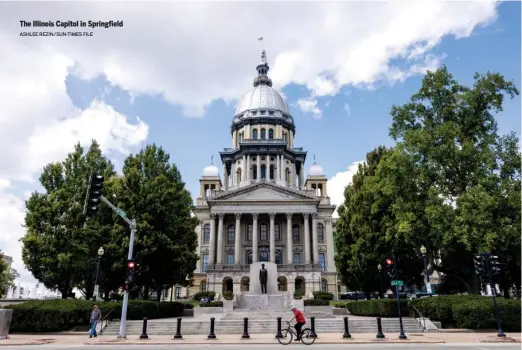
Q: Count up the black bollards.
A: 8